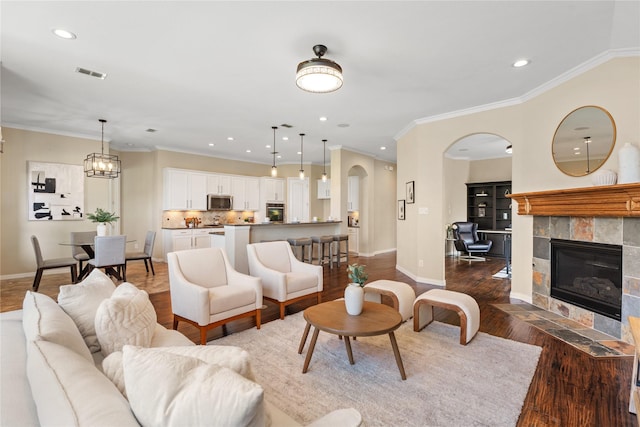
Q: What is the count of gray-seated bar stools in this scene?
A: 4